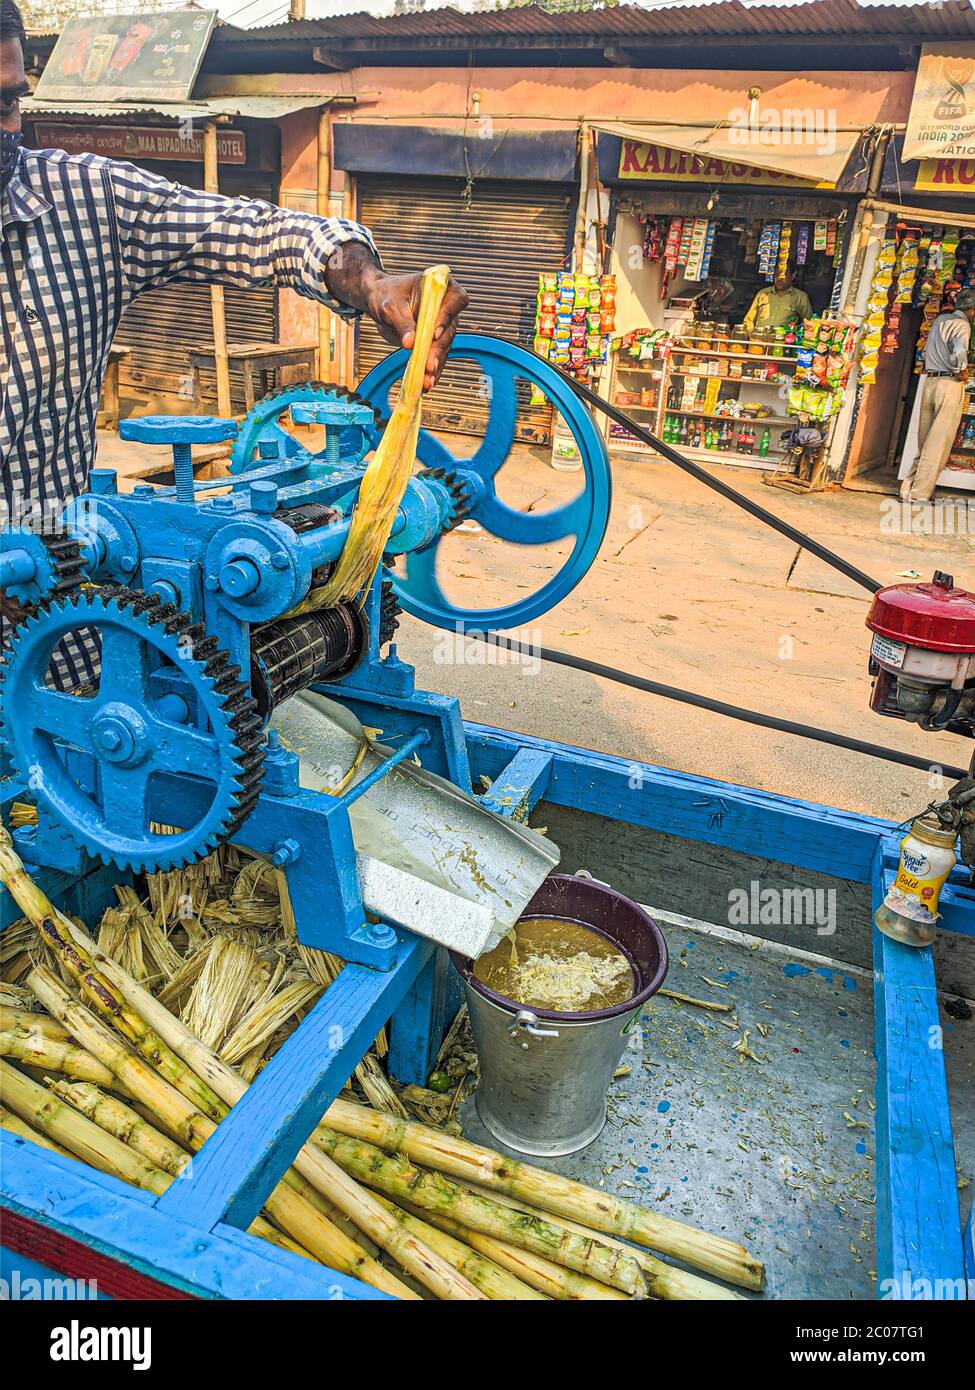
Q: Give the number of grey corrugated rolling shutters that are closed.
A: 2